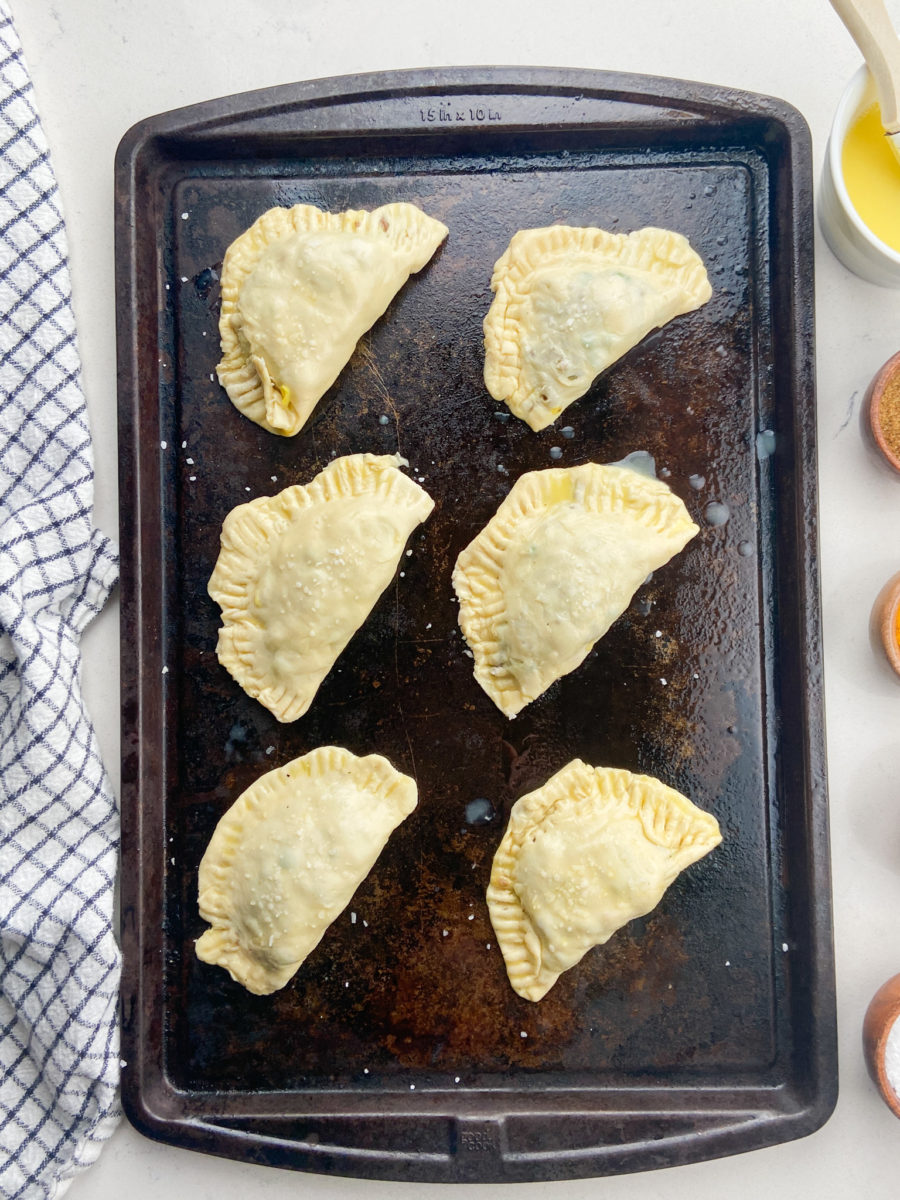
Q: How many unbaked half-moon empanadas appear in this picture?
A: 6